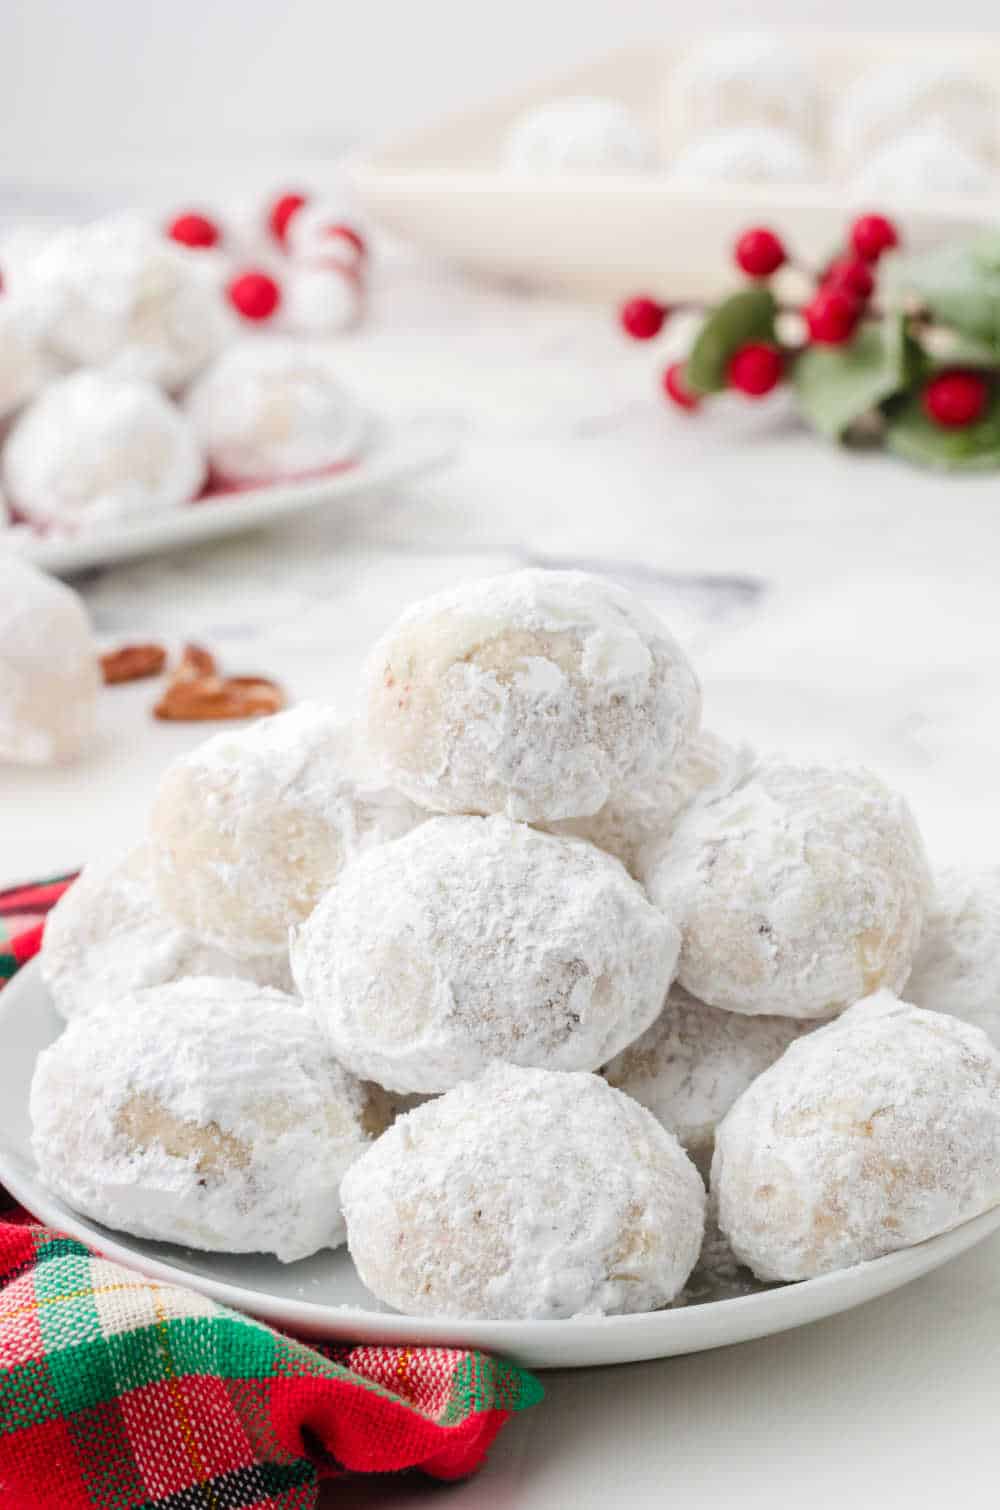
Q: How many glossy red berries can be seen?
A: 8